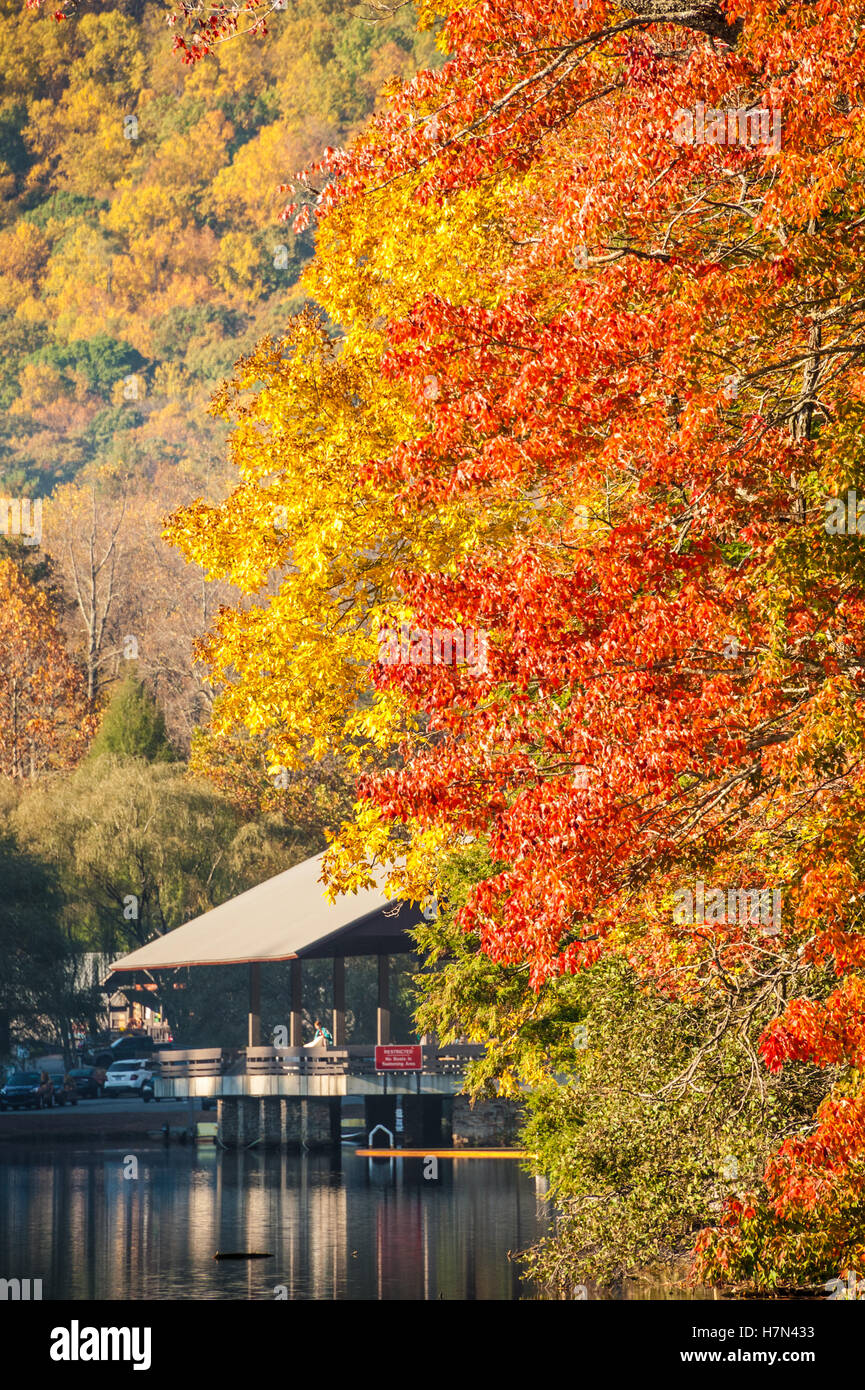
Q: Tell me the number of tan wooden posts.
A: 4